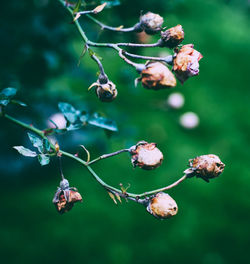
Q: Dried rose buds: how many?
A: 9